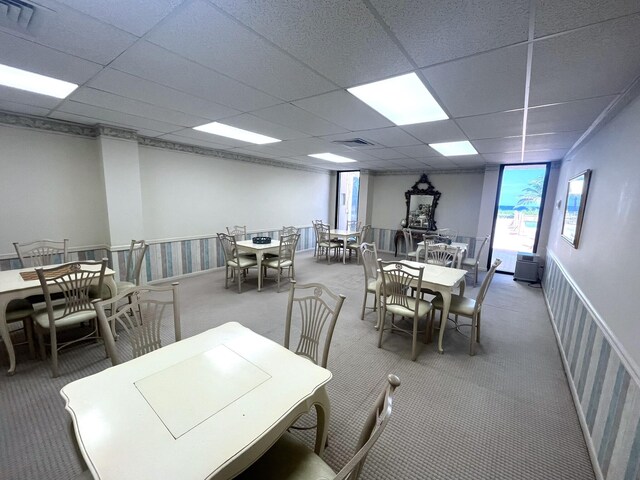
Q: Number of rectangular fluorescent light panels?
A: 5